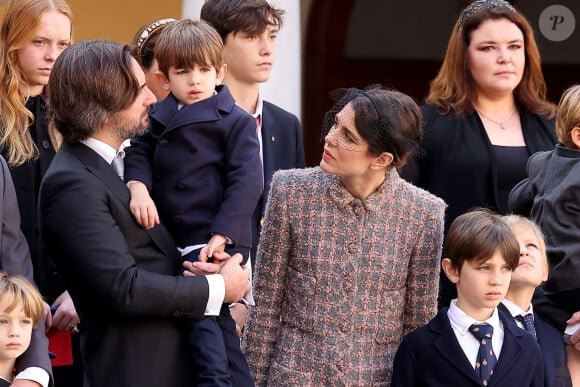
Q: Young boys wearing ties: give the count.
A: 2